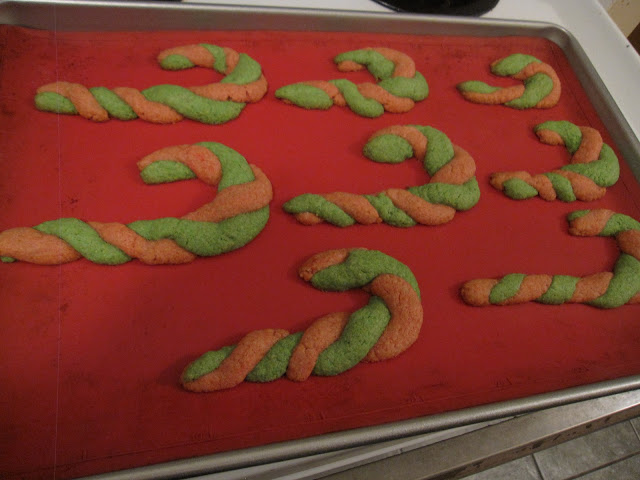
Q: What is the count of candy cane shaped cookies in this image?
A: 8